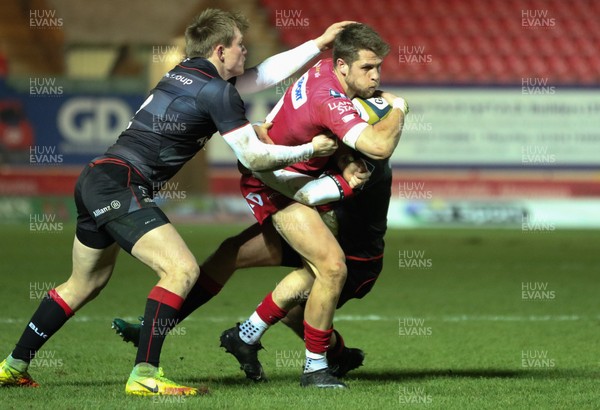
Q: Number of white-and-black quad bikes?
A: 0